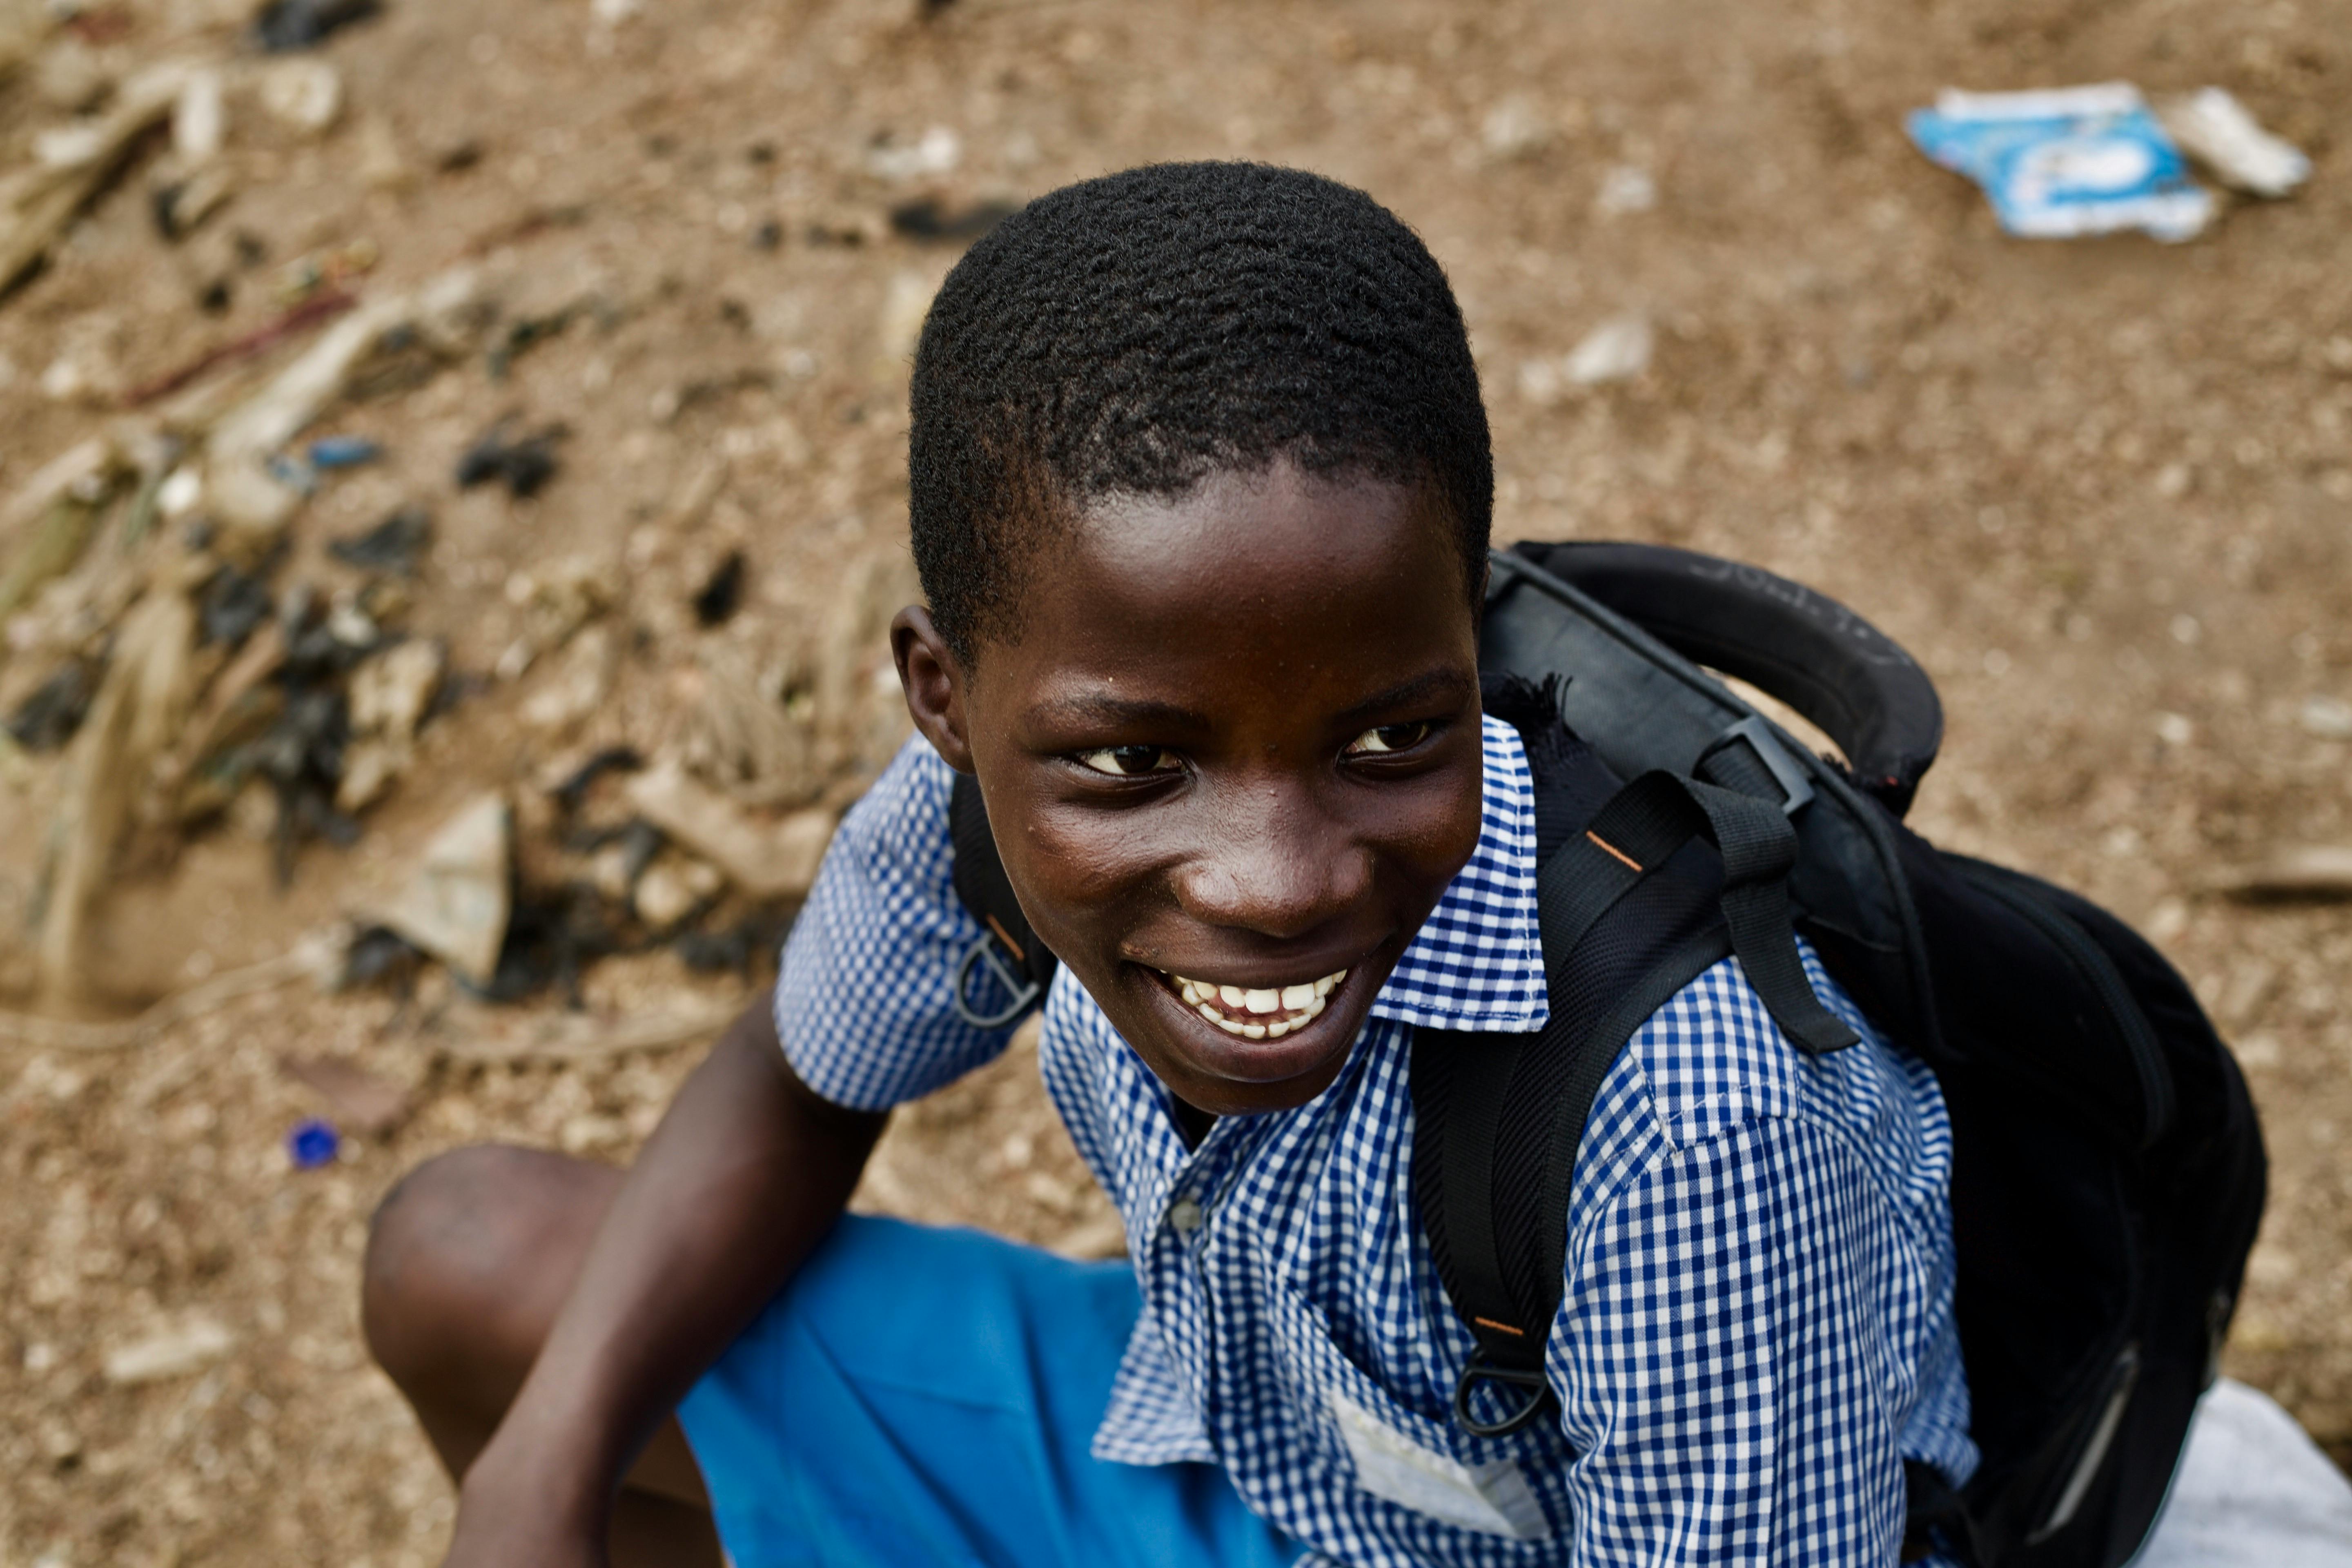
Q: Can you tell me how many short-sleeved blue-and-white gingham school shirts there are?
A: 1